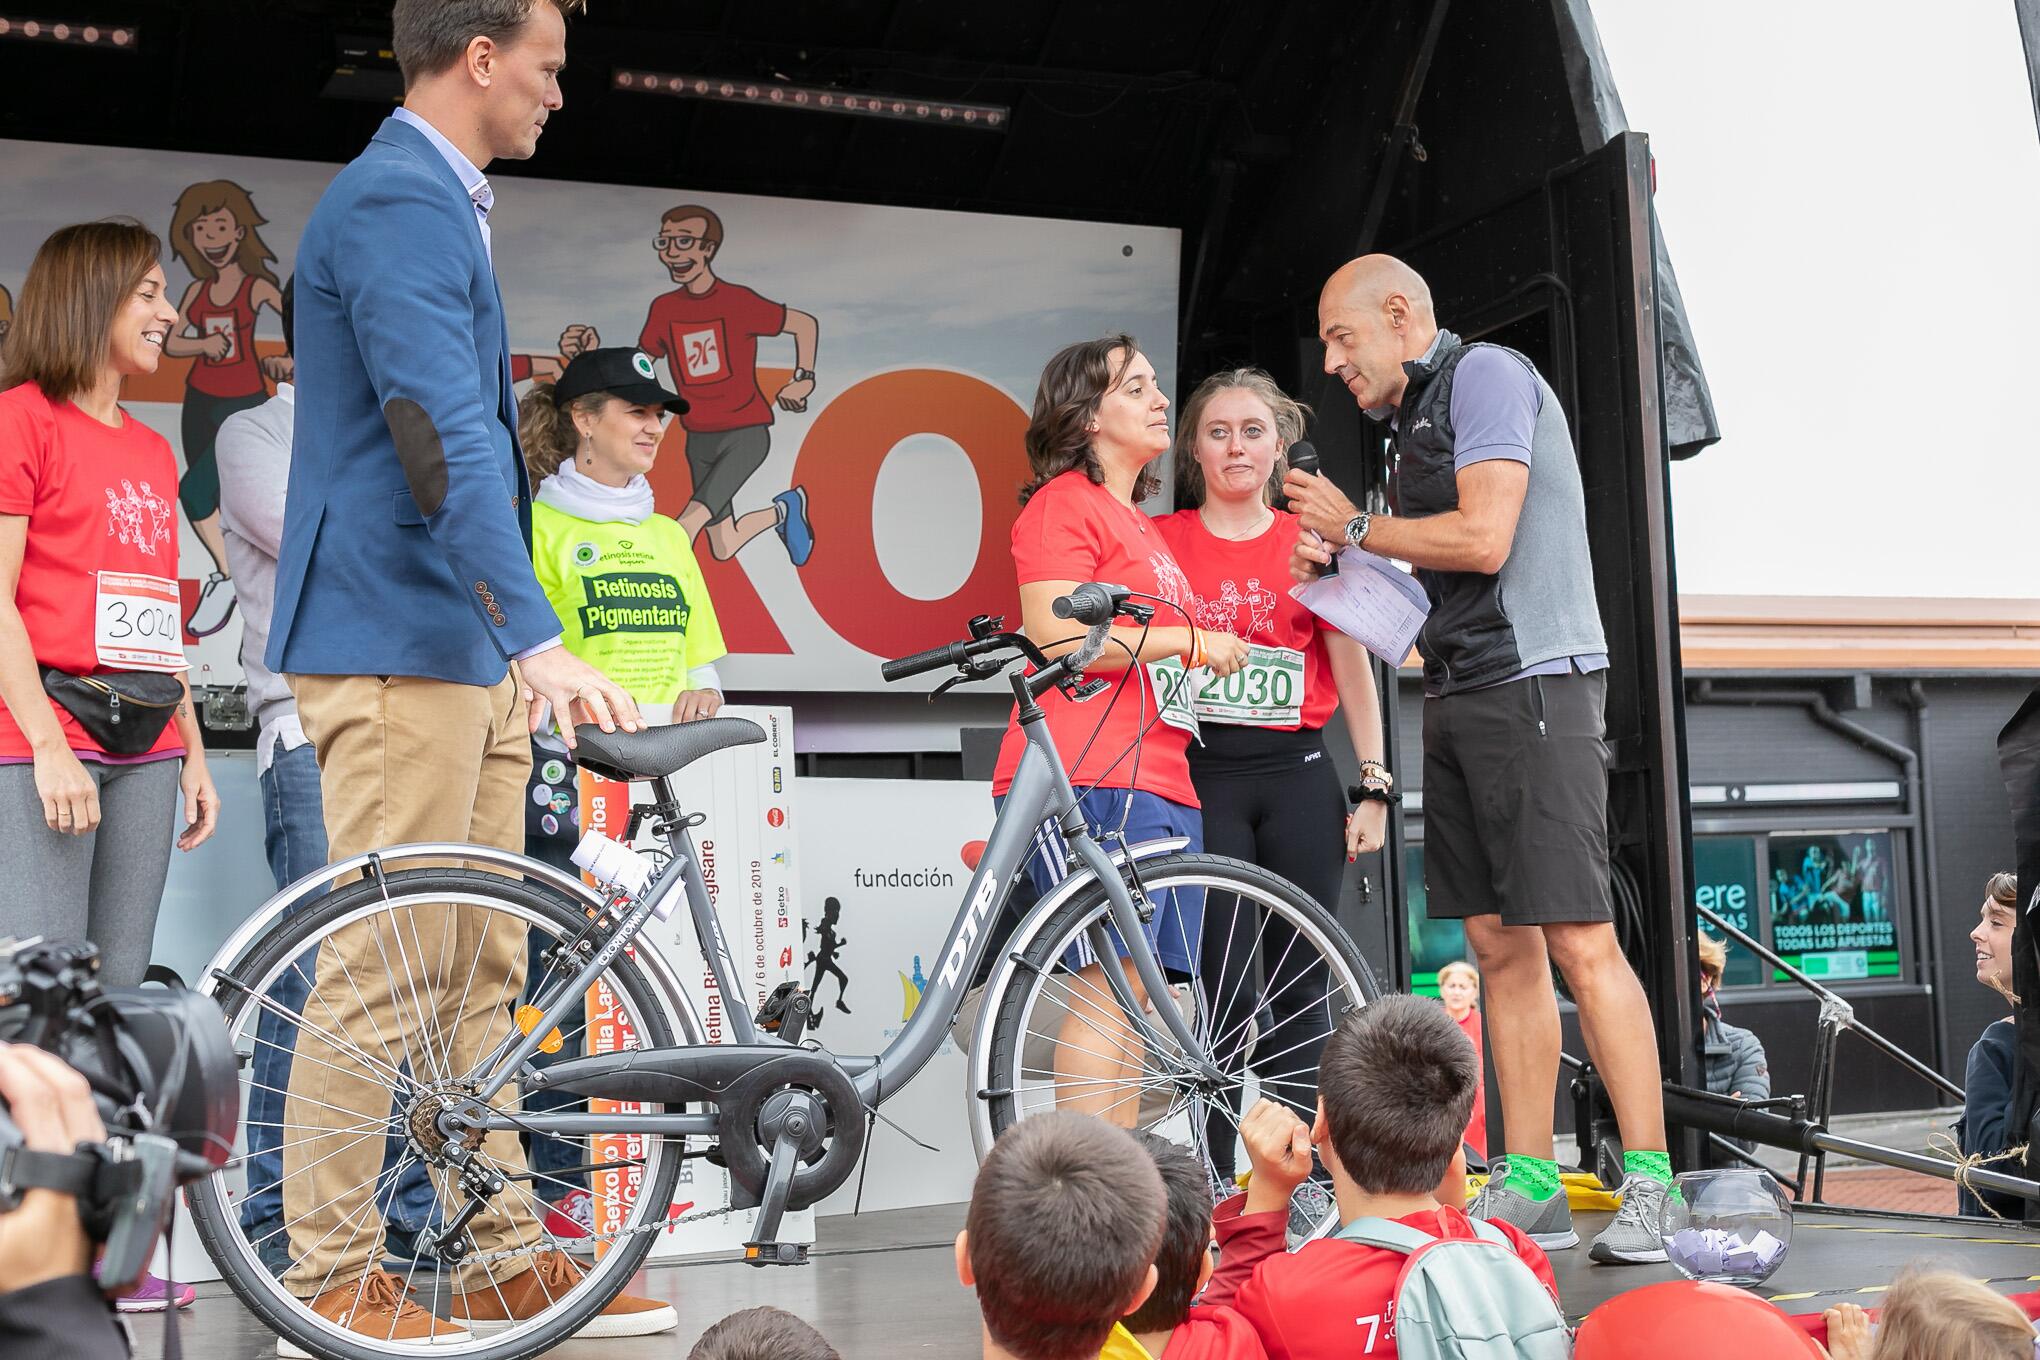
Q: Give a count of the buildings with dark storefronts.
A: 1